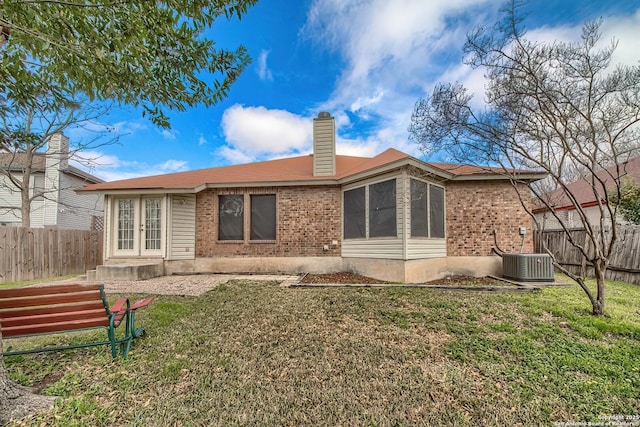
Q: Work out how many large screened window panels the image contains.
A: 6